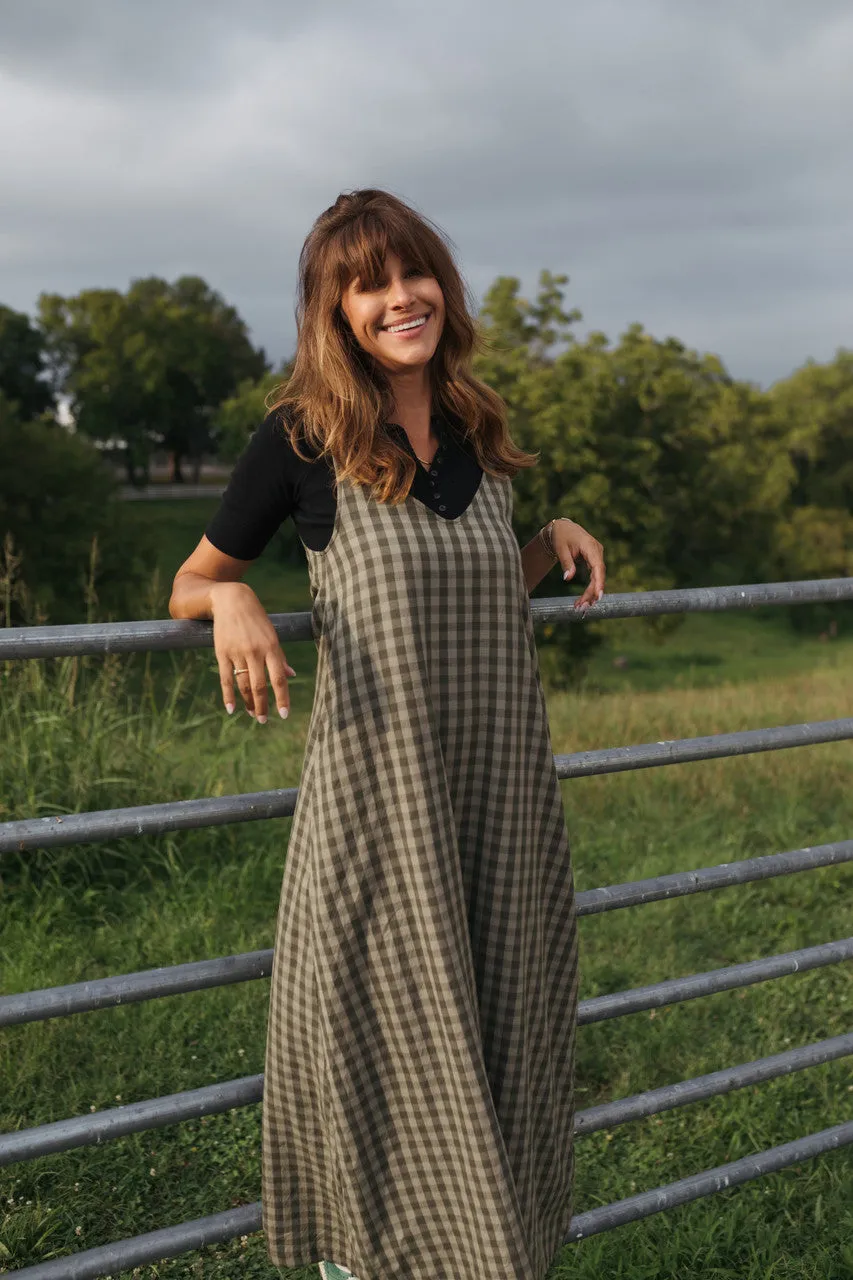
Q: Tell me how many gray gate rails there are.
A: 6